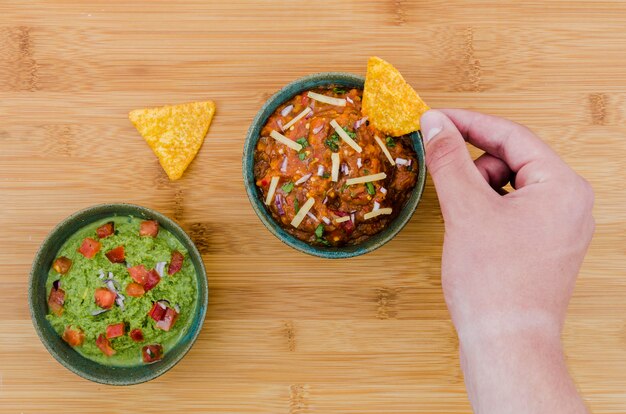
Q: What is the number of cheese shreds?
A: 11